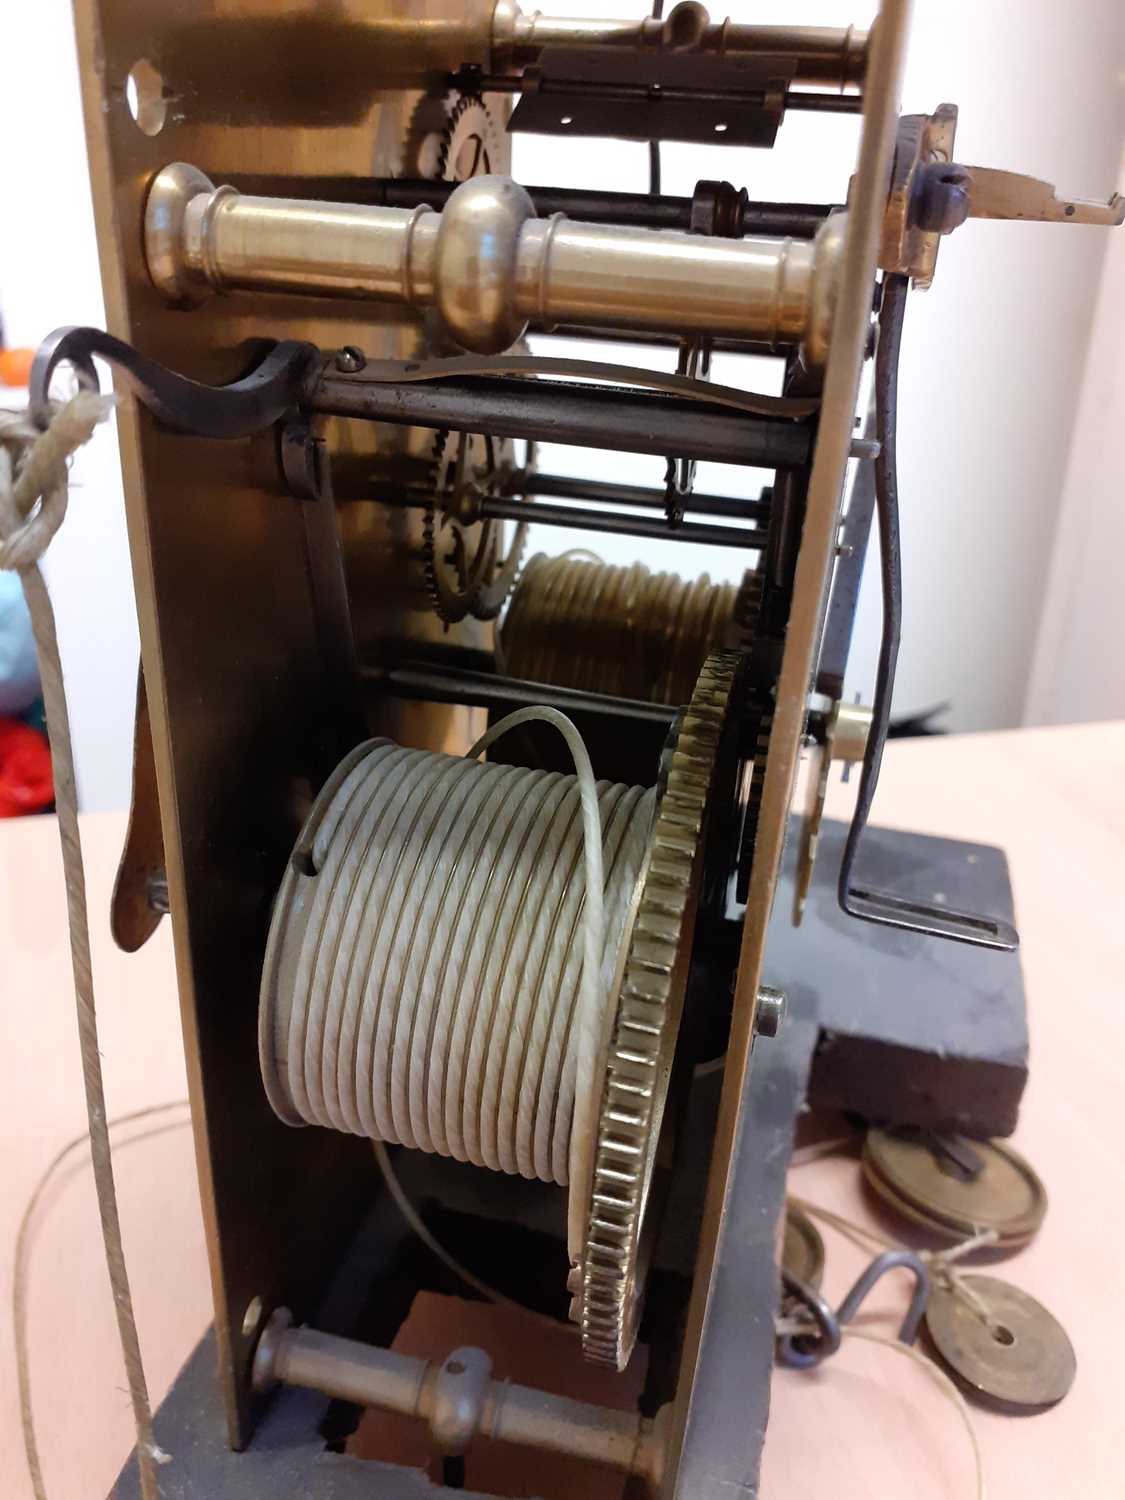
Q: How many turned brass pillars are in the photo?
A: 3